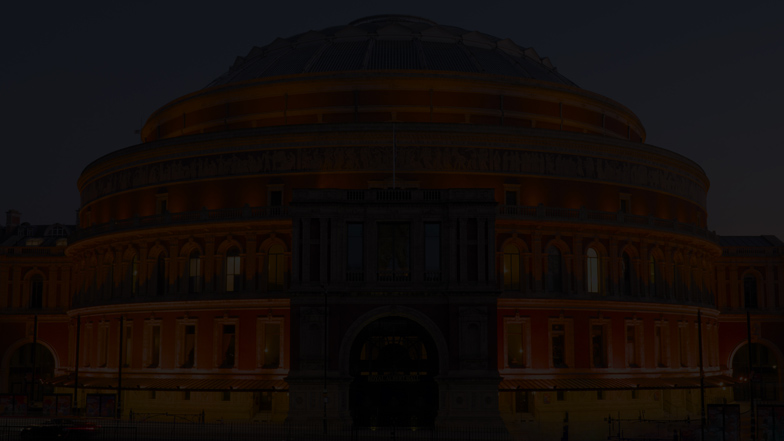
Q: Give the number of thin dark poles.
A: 6